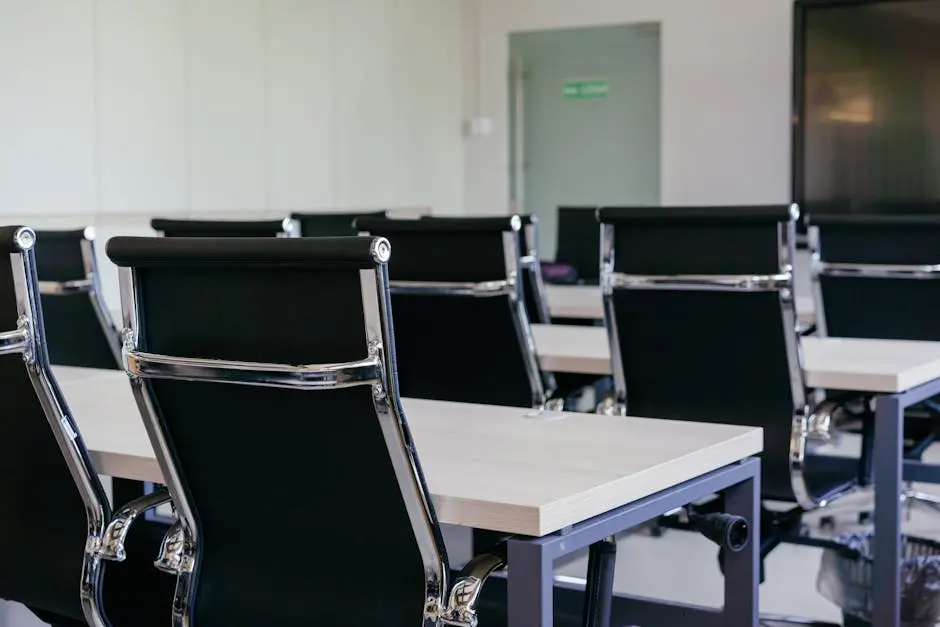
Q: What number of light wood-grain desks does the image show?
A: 3